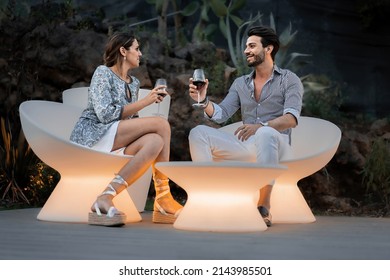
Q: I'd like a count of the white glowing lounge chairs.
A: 2